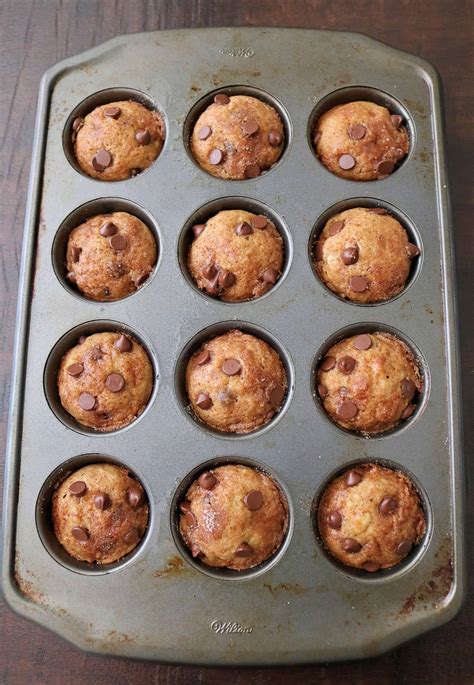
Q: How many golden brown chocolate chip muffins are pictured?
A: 12